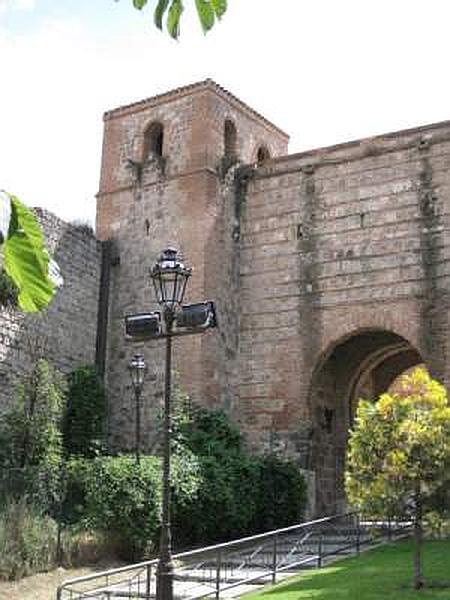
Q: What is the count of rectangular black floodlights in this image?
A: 2